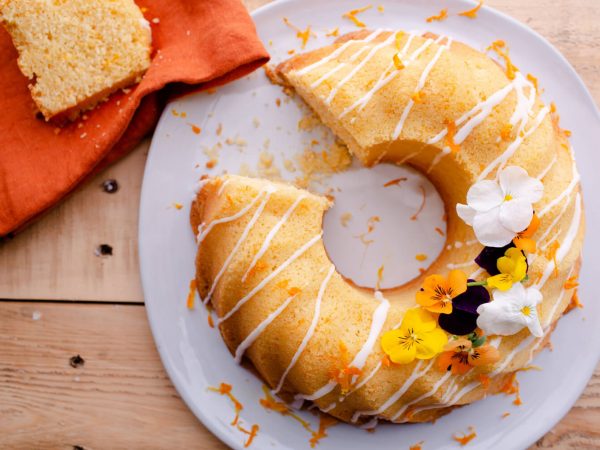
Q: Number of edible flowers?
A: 9